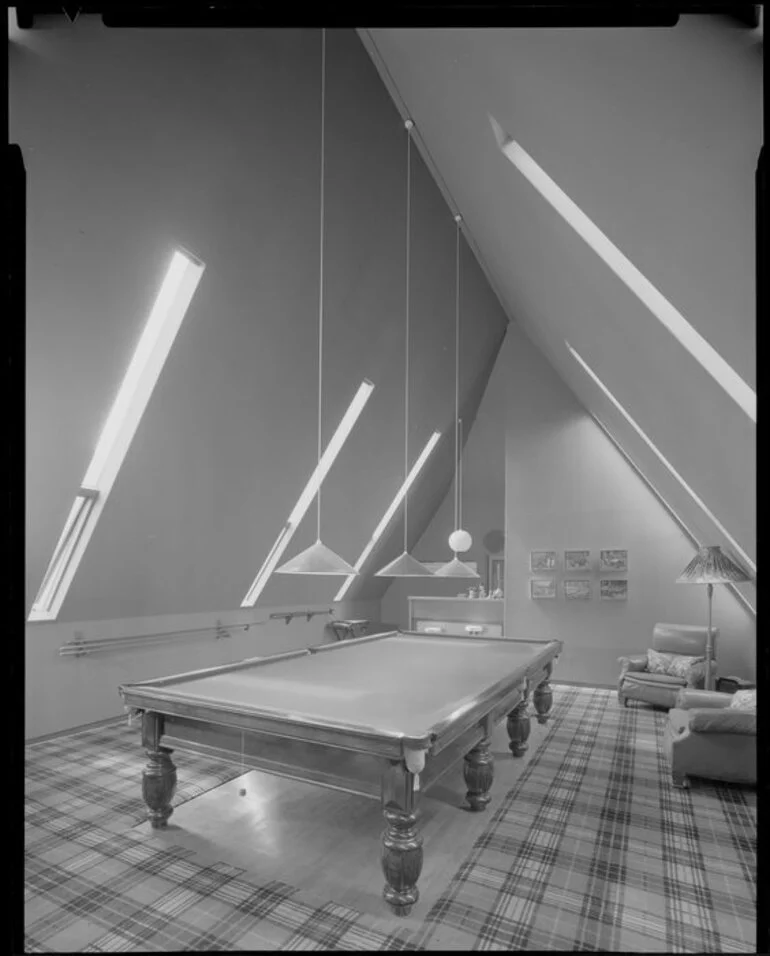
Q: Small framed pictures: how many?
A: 6